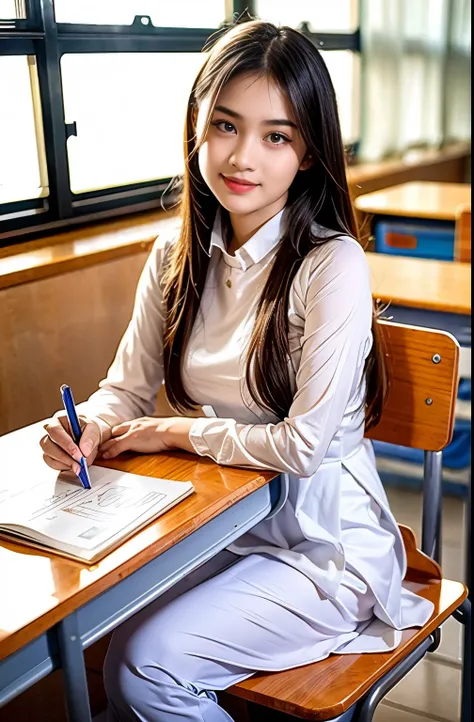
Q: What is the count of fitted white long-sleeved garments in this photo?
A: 1